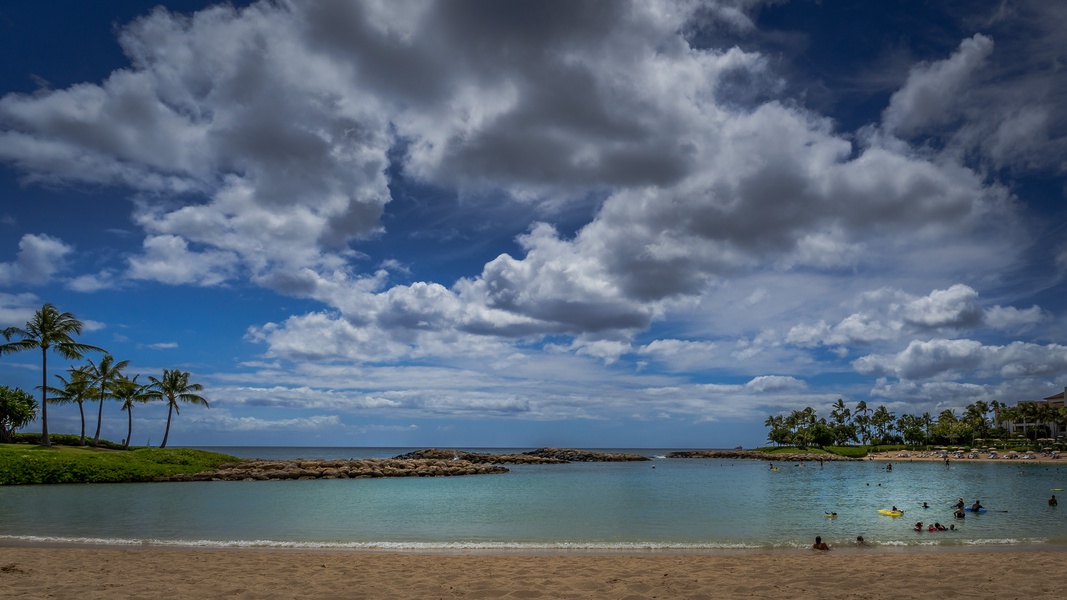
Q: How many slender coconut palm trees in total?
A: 5